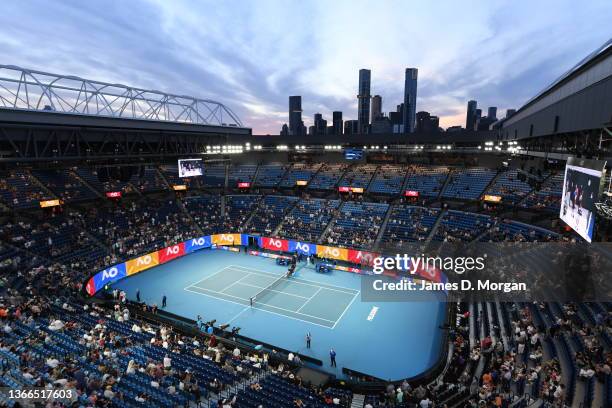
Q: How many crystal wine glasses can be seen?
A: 0